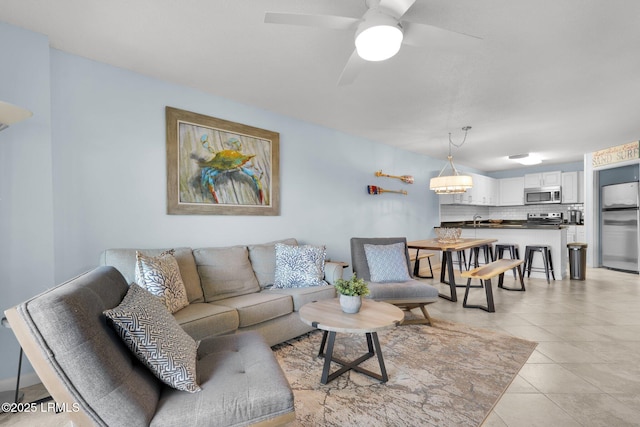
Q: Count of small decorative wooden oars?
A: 2